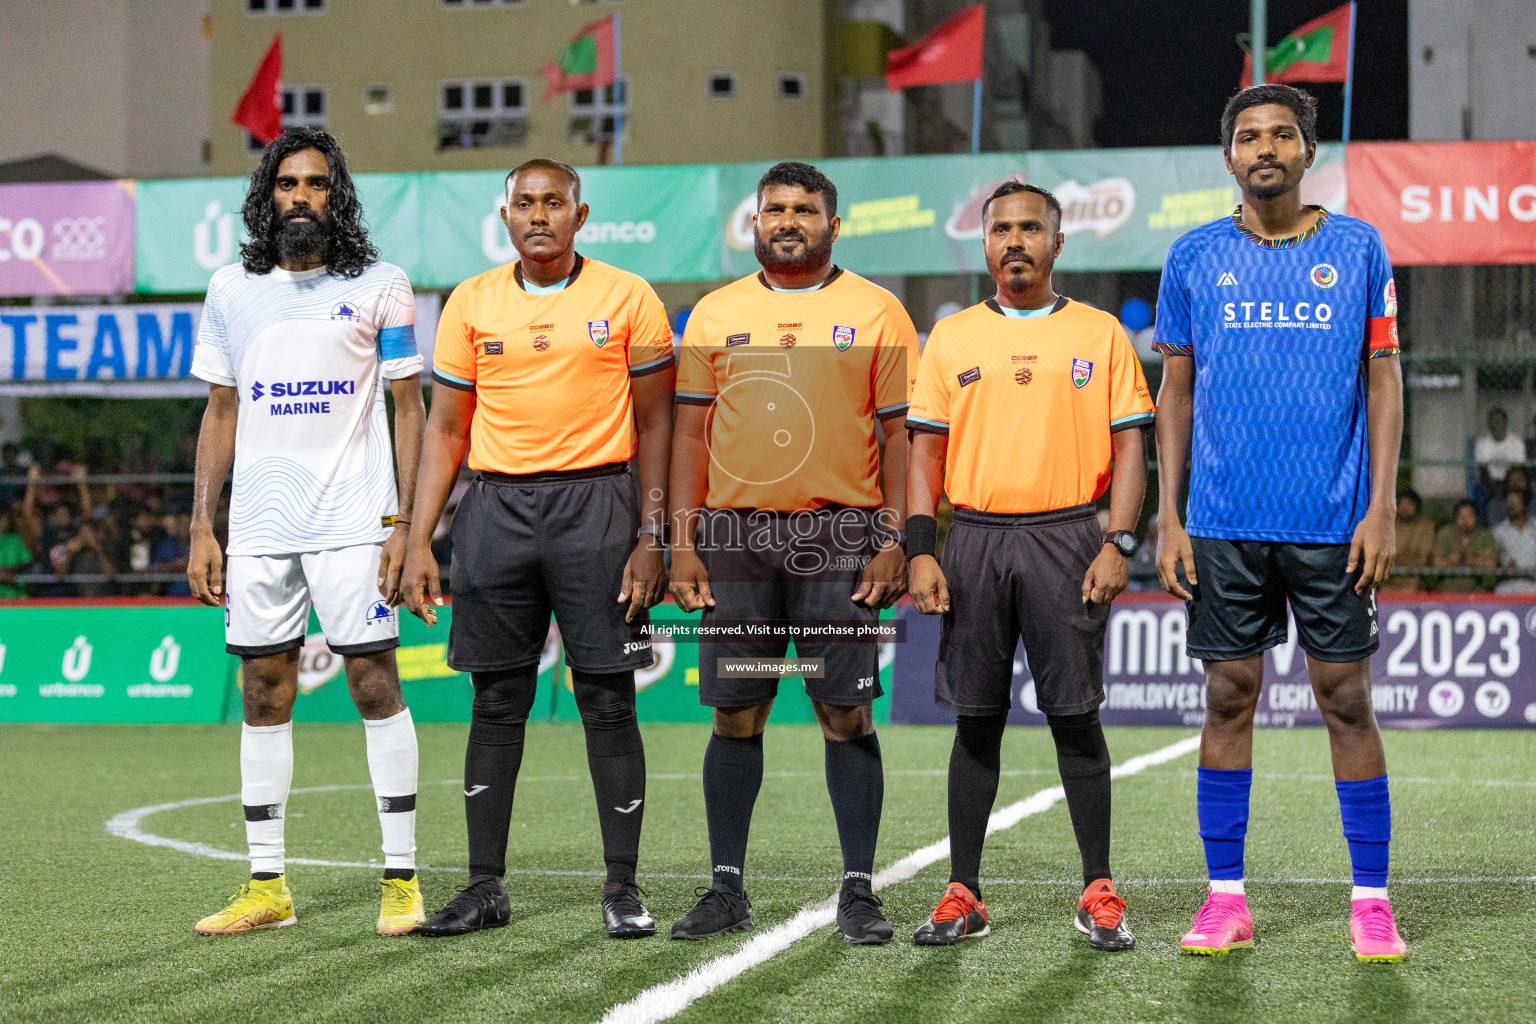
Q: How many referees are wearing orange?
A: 3